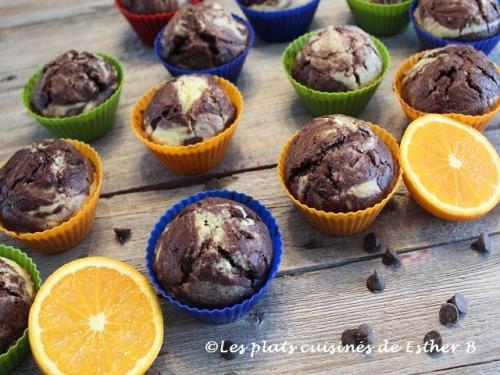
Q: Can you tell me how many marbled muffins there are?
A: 13